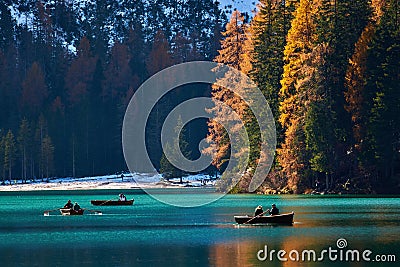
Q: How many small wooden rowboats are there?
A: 3